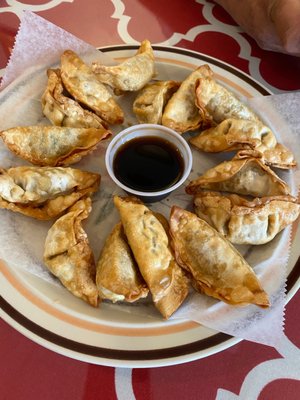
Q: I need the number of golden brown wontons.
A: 15